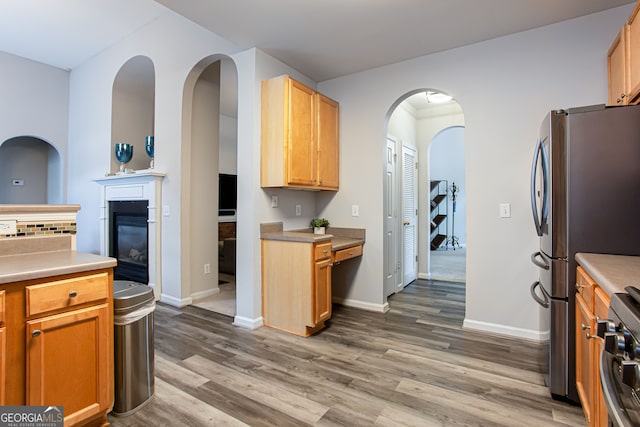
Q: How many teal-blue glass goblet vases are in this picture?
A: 2